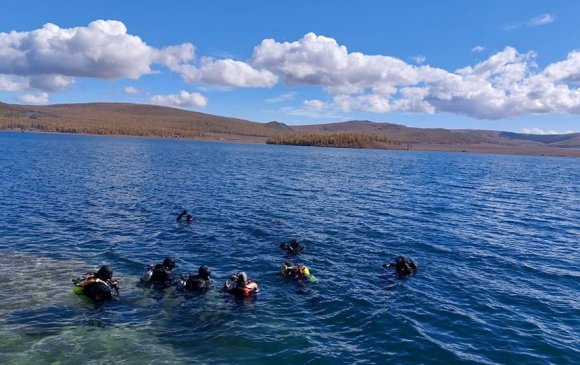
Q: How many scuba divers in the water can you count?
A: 8